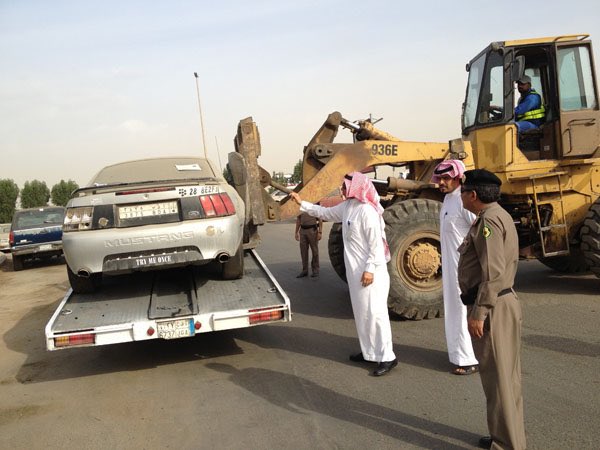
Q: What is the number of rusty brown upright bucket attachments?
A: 1